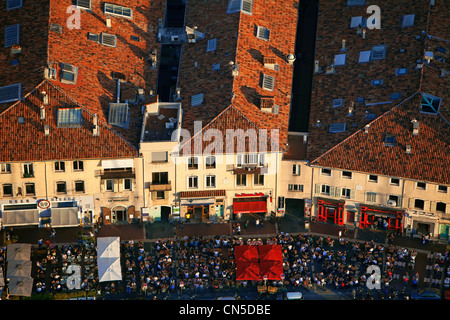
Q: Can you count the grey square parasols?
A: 3